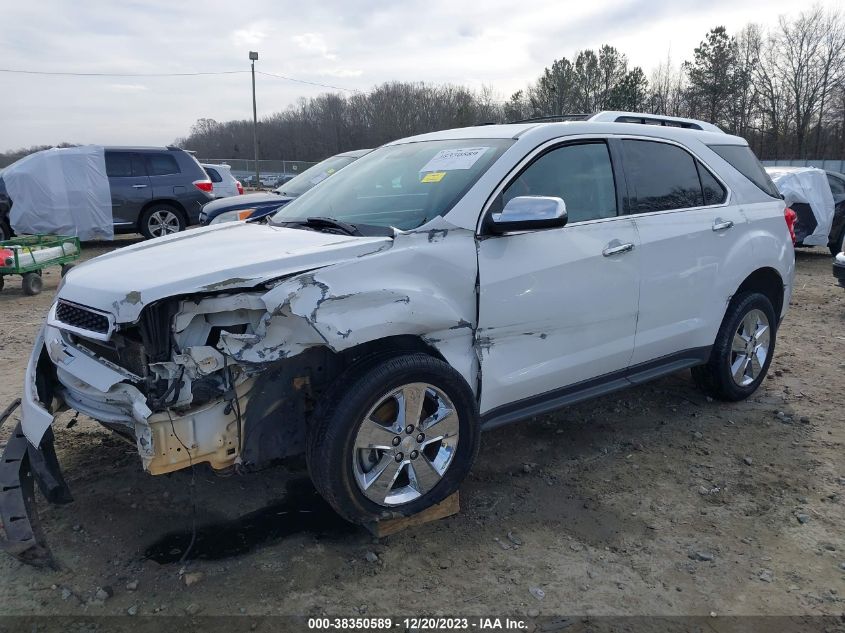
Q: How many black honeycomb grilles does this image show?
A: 1